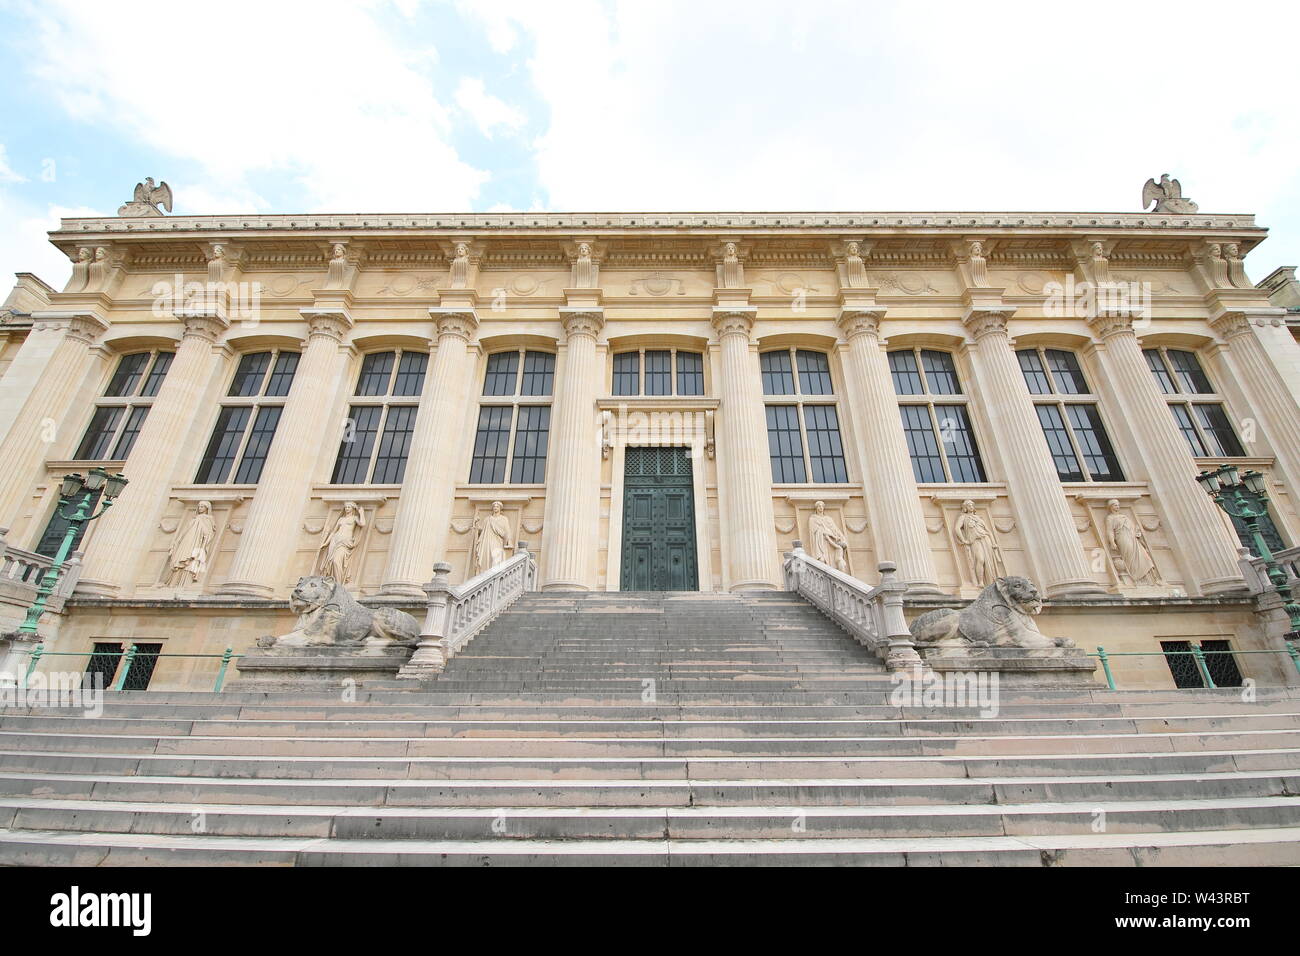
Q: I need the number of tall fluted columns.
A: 10